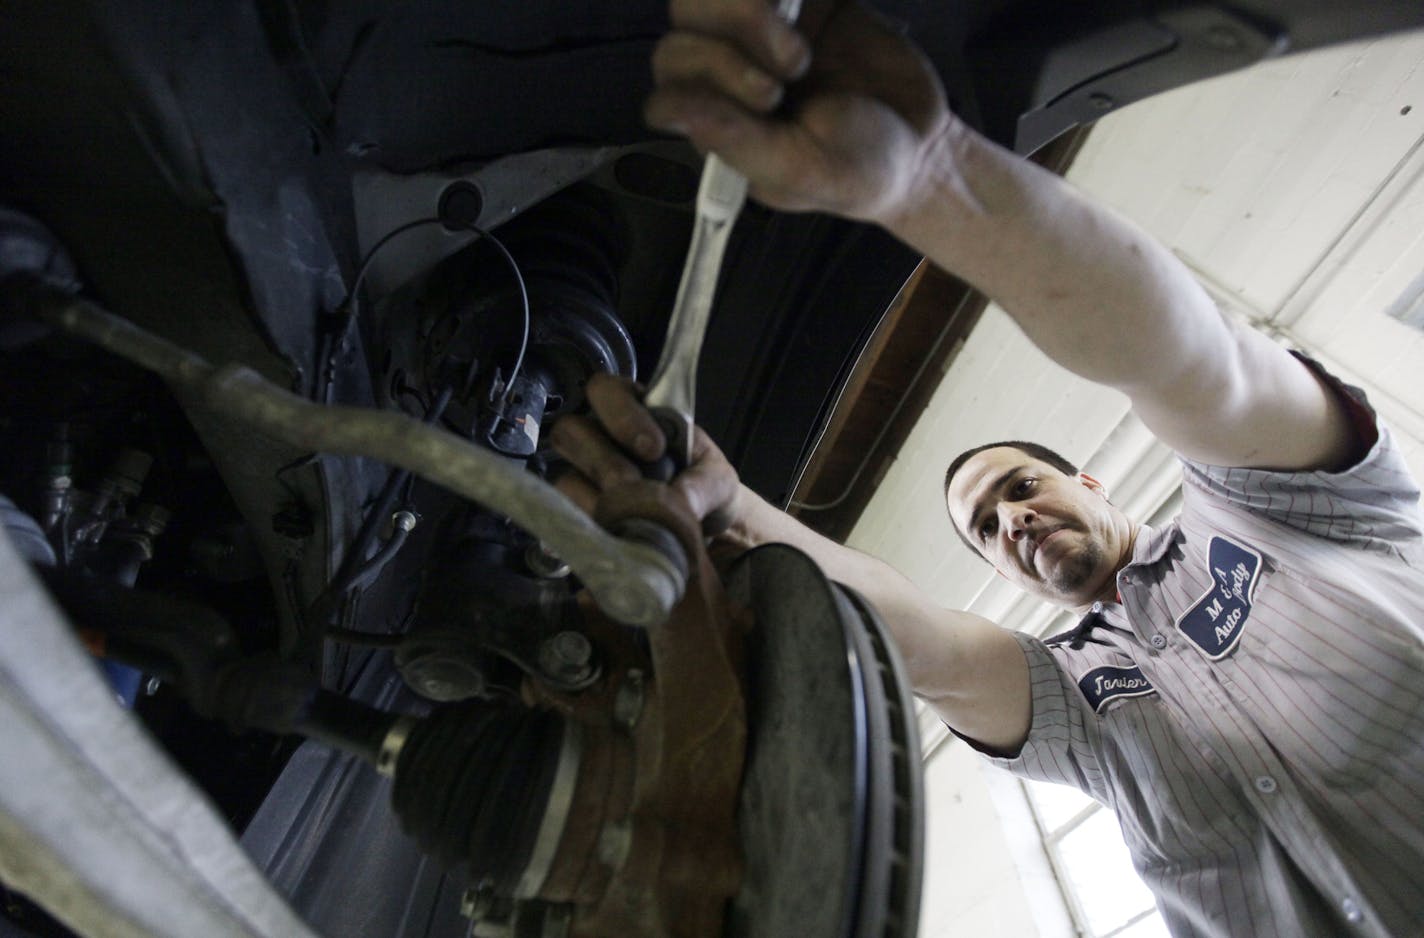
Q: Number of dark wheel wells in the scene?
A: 1